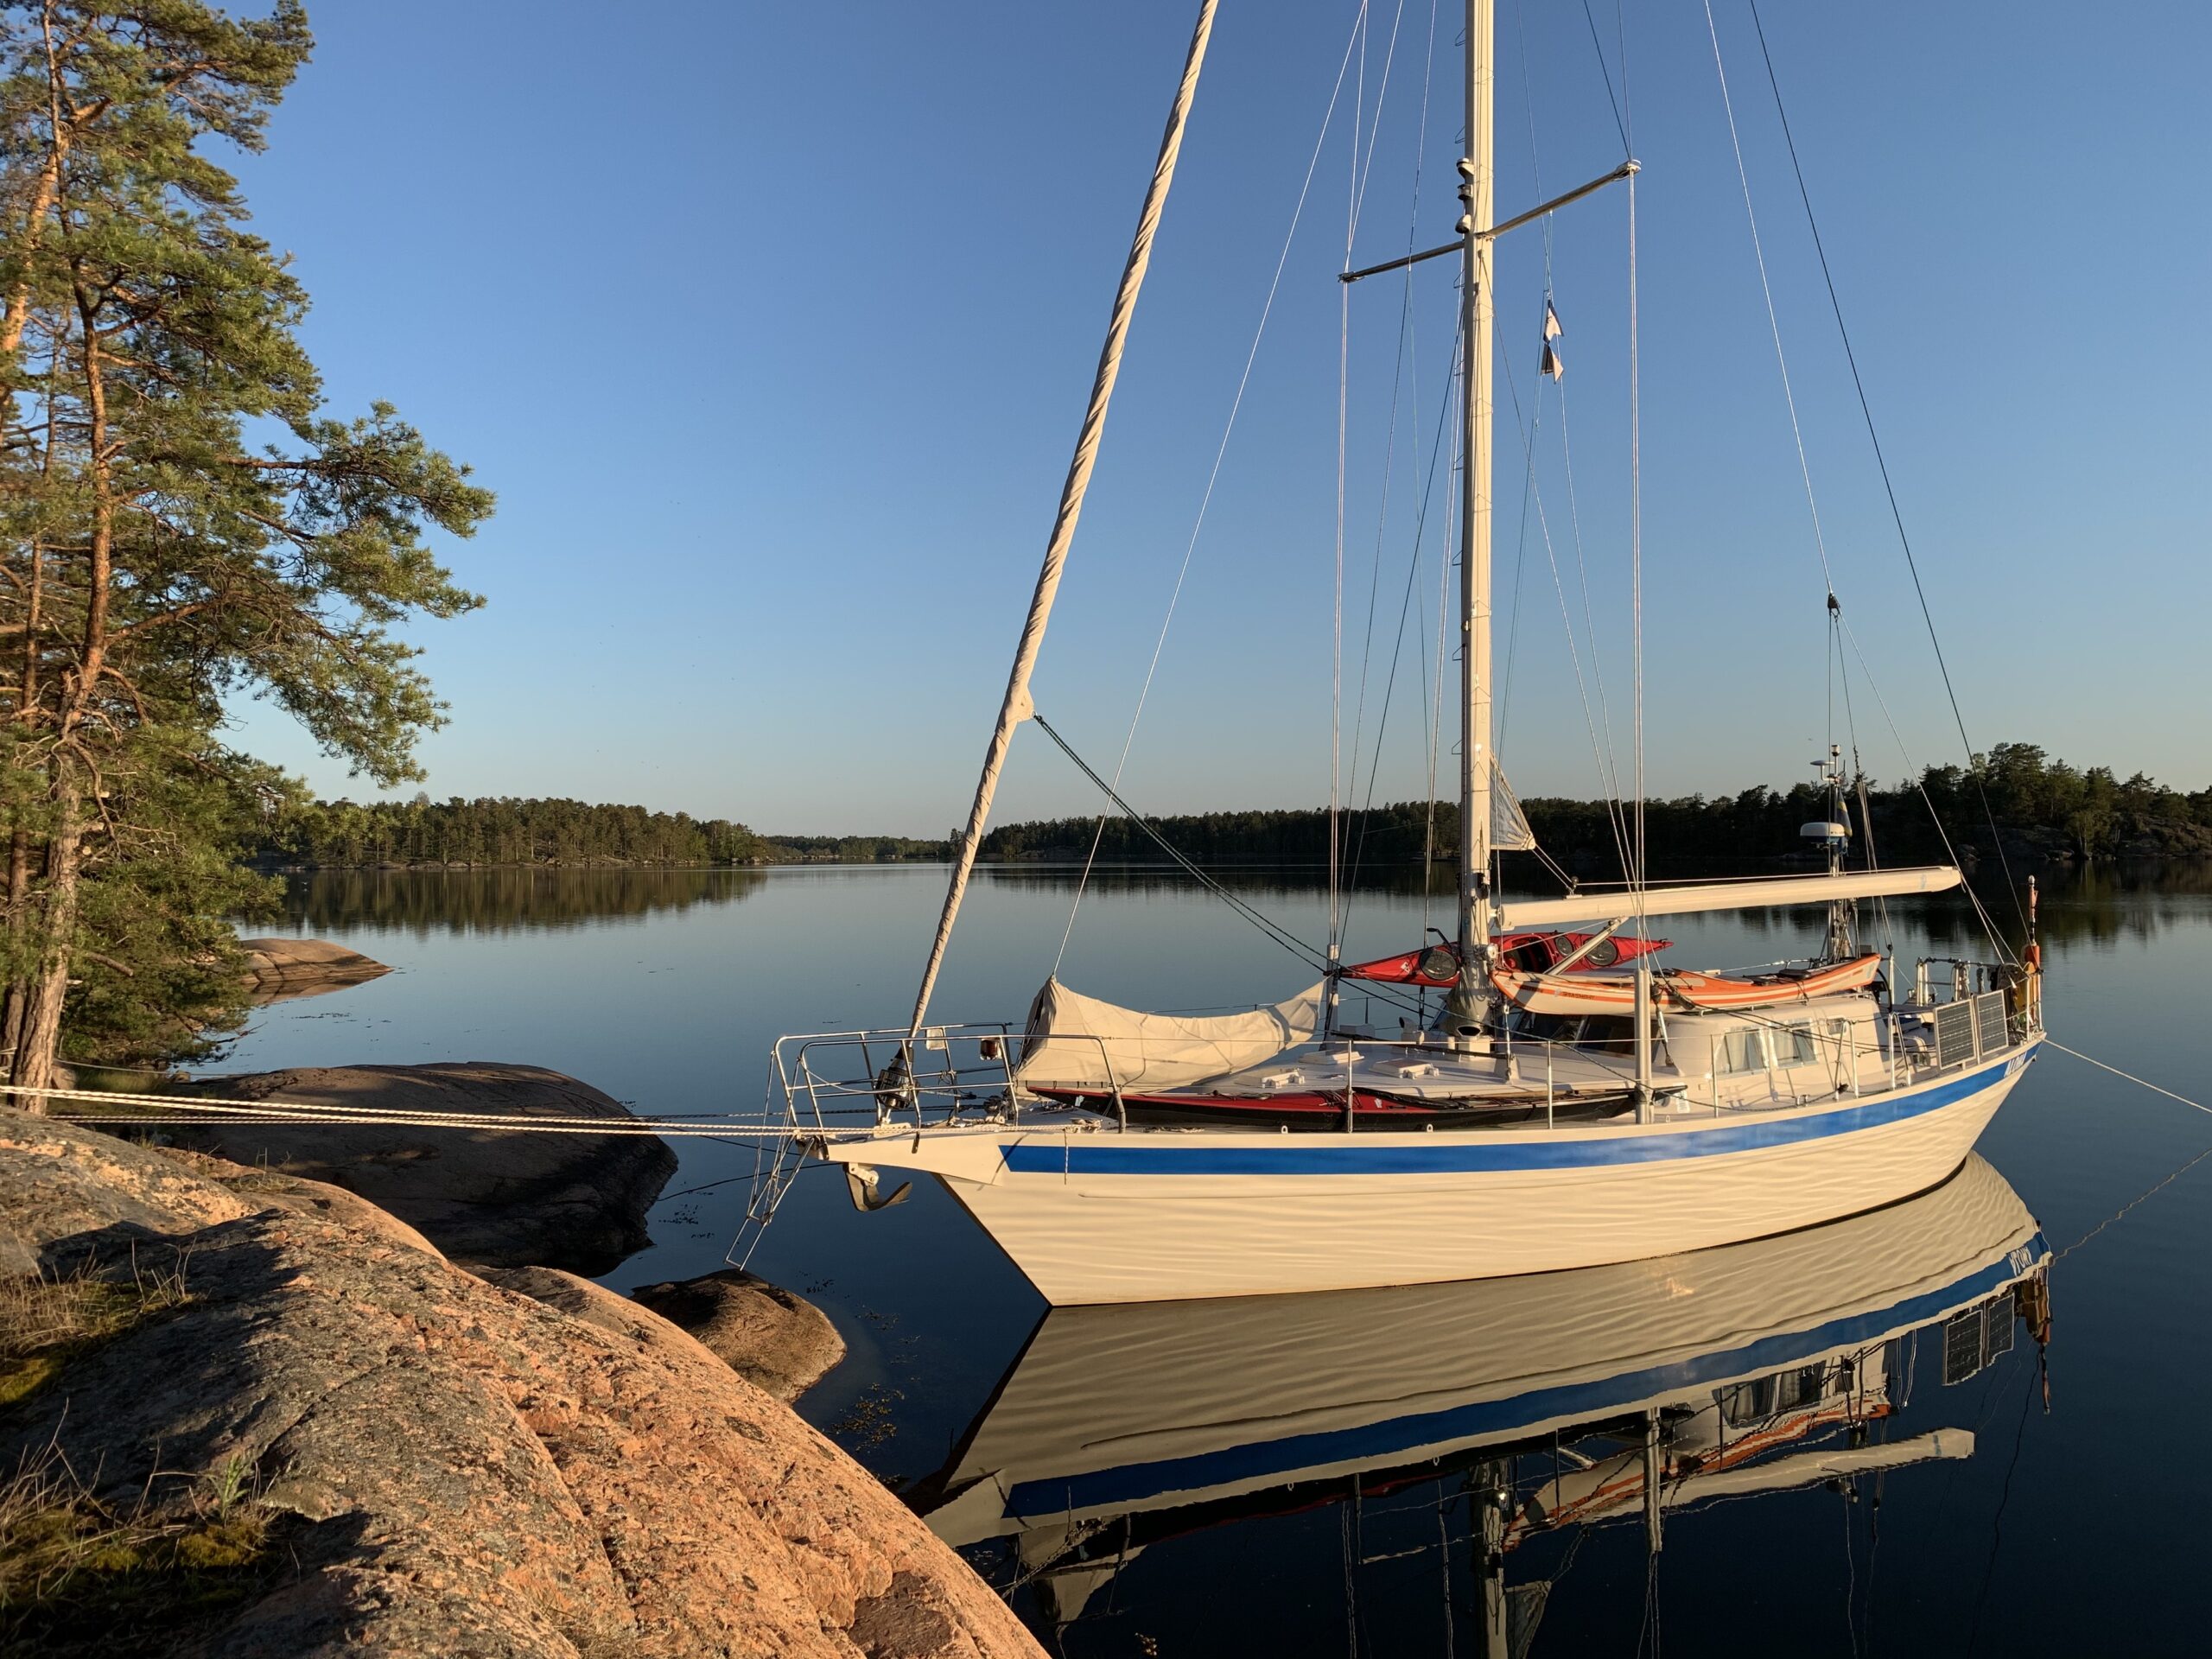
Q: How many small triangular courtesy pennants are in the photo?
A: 2